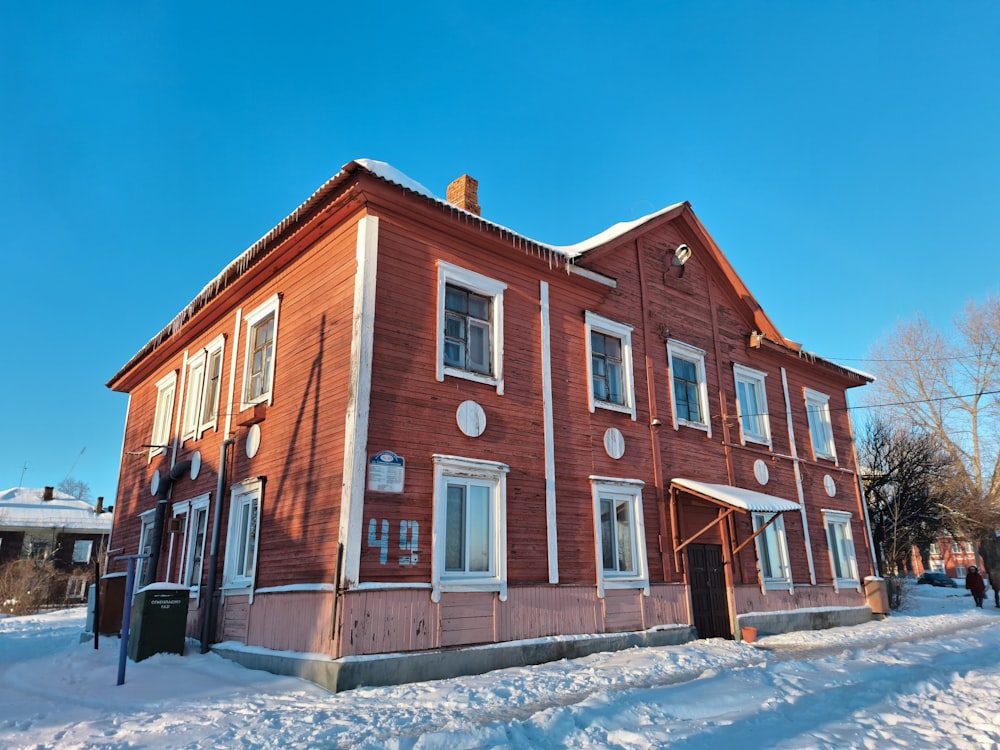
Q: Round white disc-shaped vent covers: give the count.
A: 7